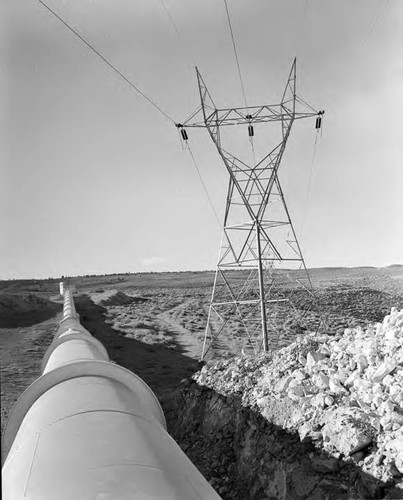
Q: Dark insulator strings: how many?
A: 3